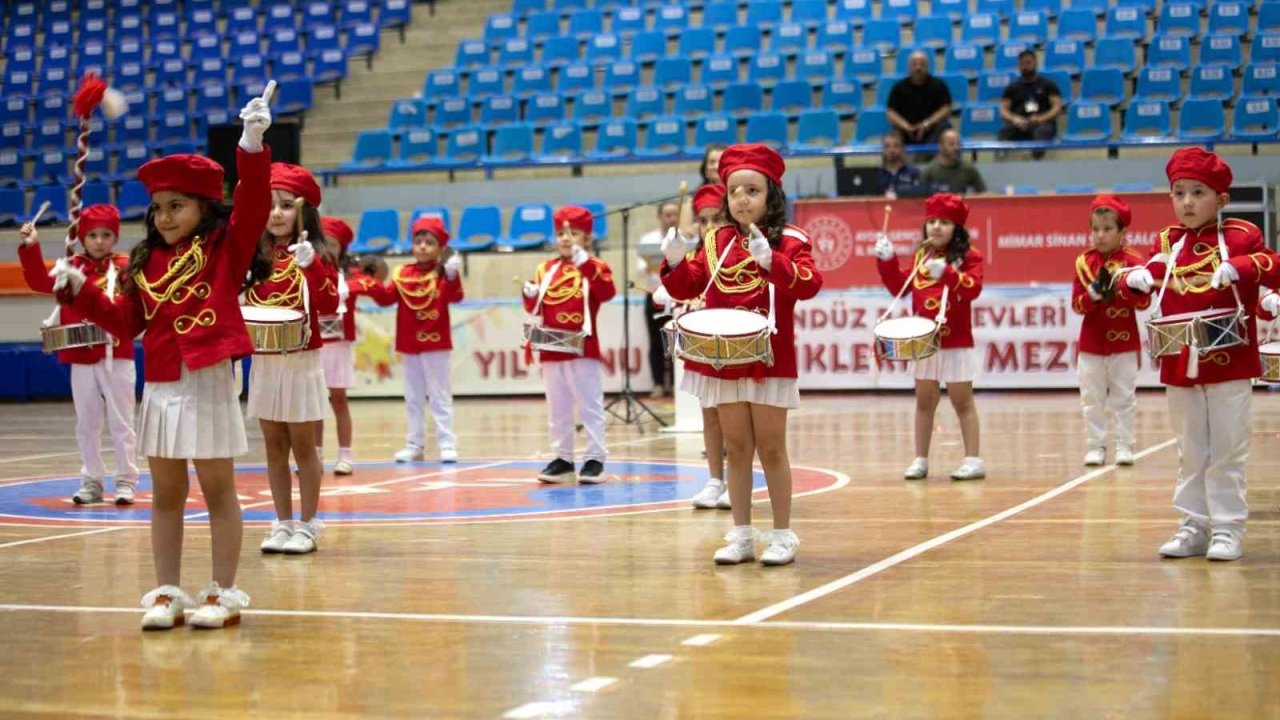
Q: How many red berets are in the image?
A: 11